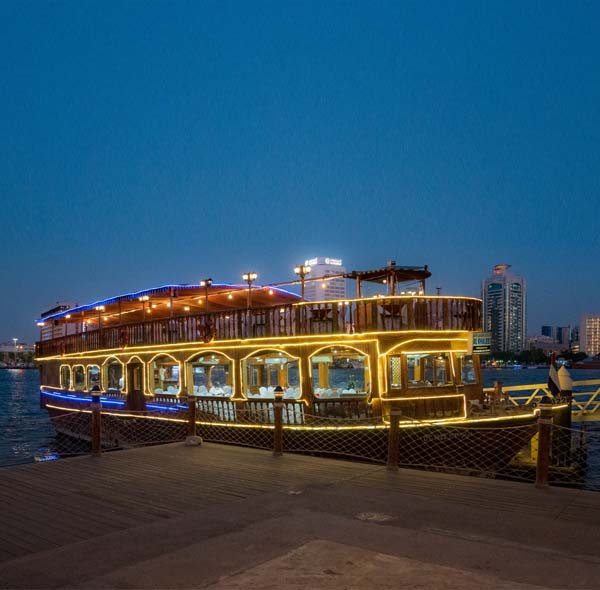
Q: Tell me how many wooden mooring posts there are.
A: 5